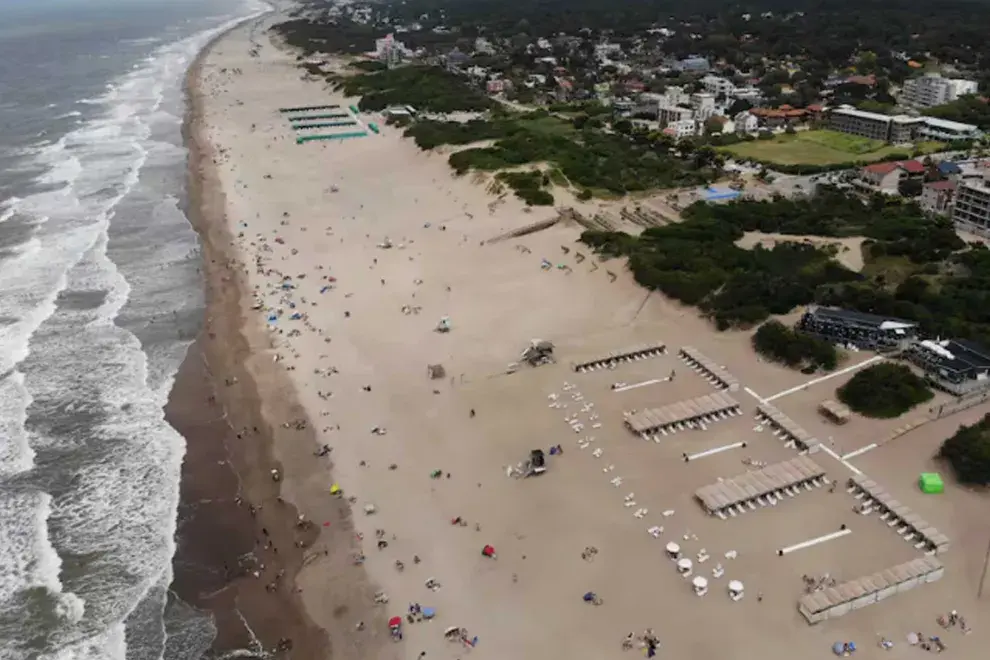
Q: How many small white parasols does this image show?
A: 4